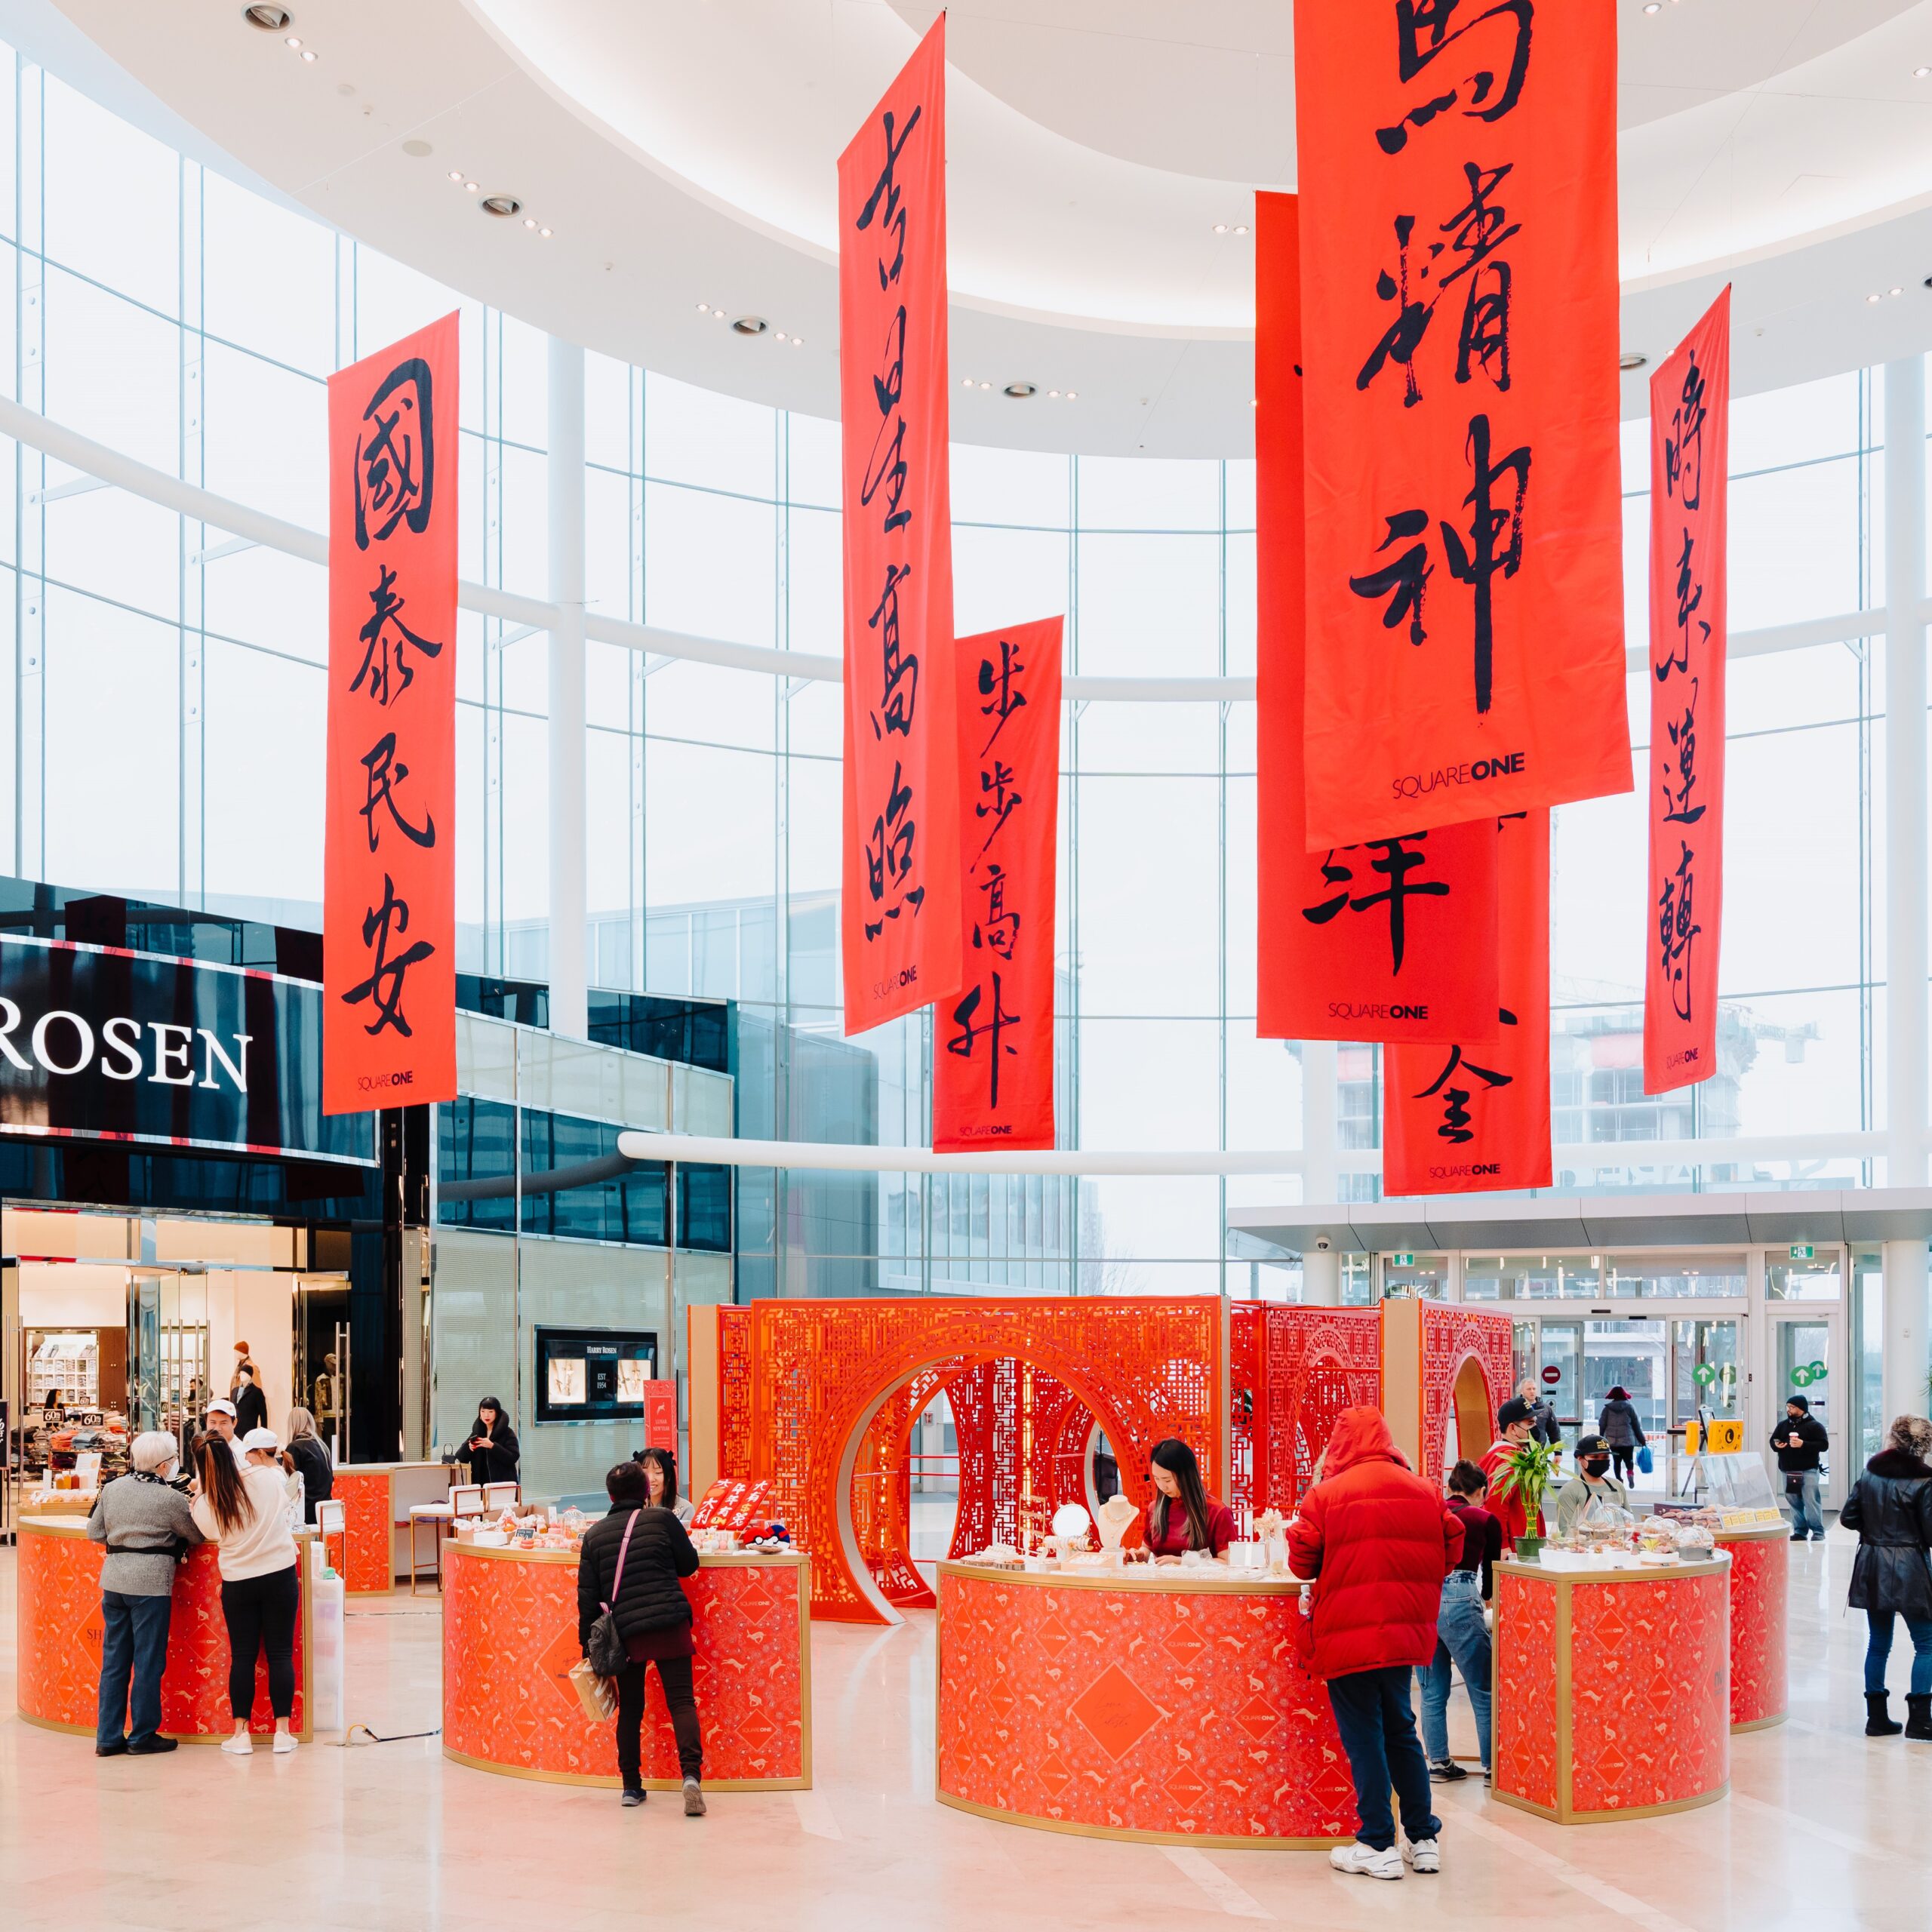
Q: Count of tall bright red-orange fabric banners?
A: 7